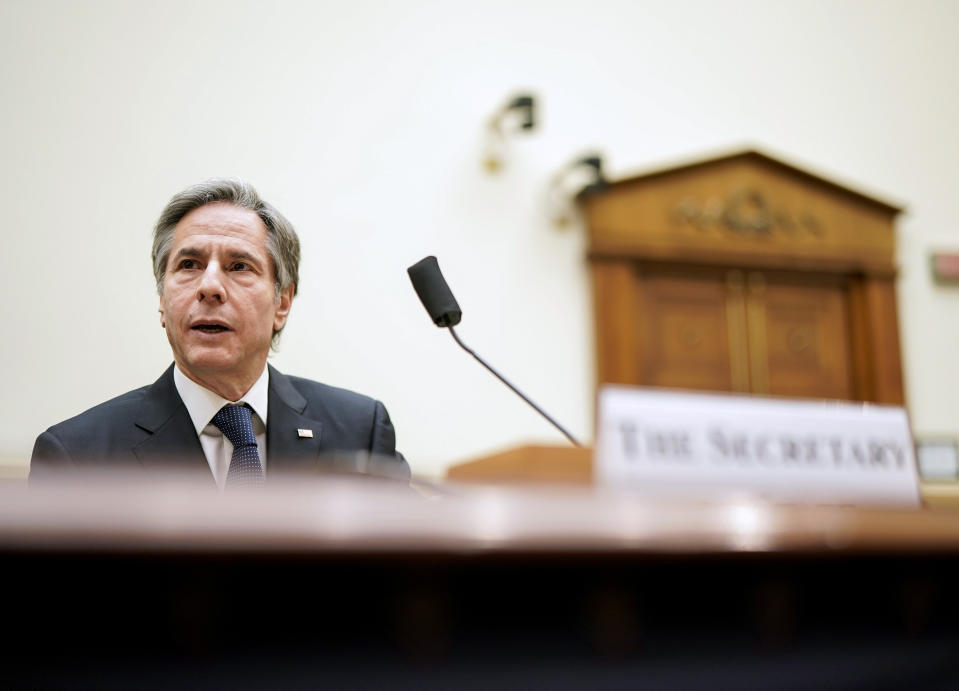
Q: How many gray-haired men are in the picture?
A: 1